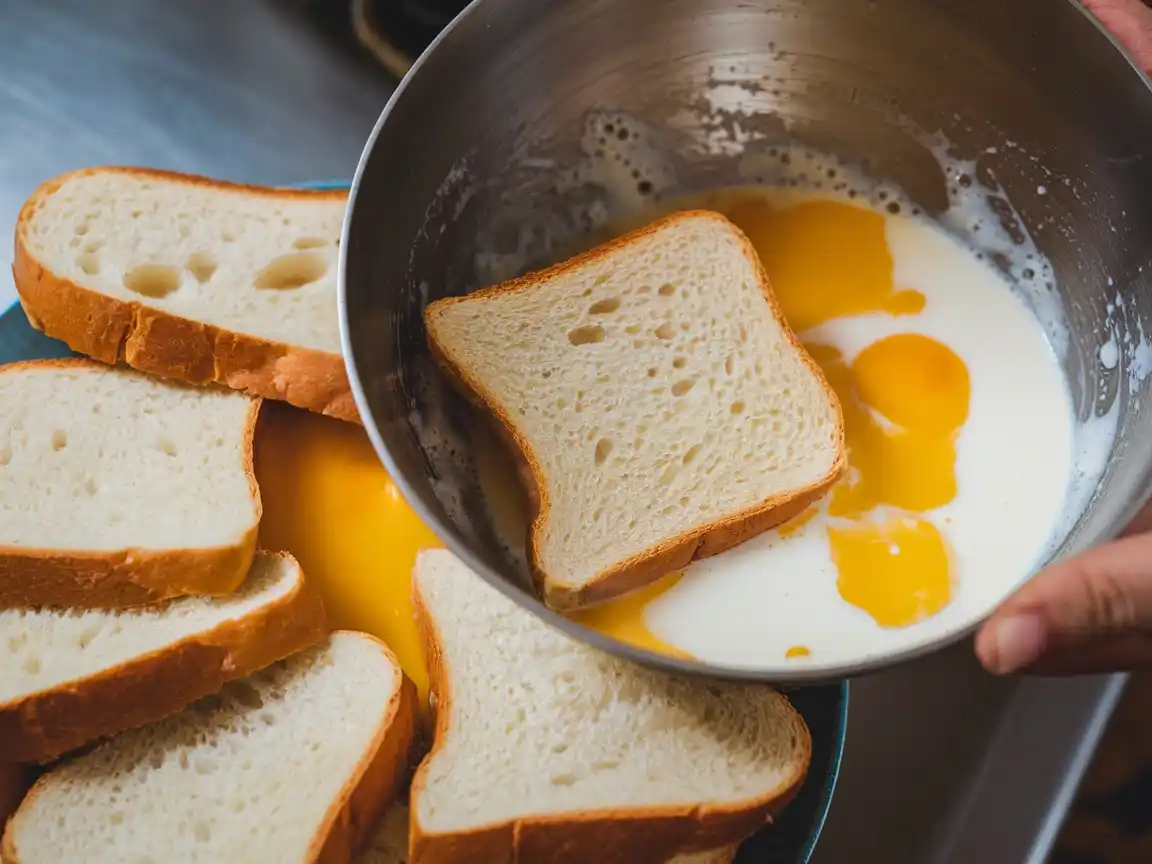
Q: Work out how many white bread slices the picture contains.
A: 6